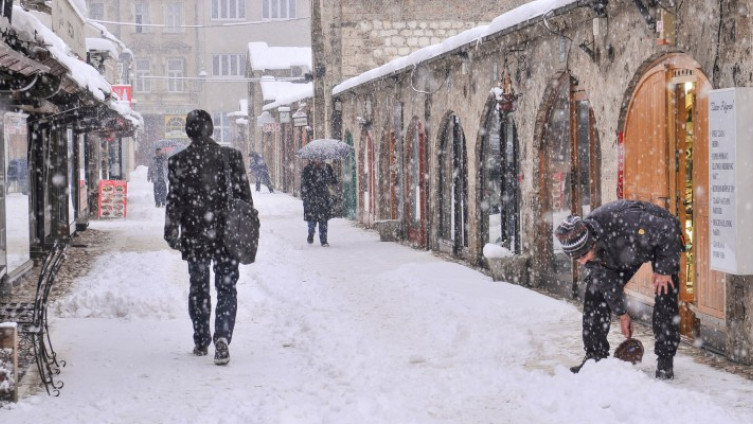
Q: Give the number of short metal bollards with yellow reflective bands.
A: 0